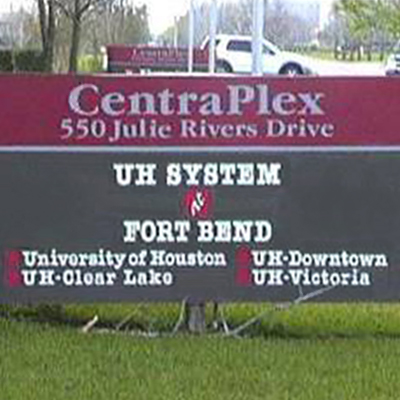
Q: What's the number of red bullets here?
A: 4